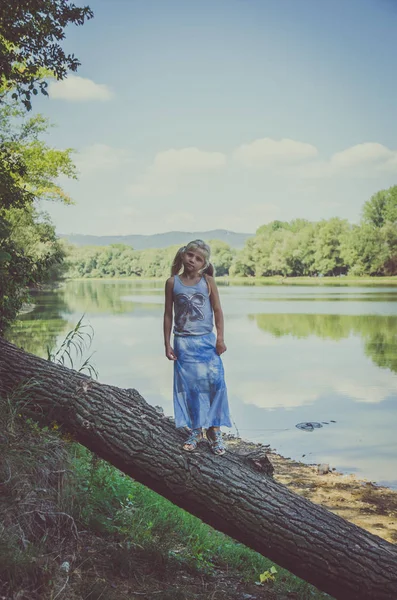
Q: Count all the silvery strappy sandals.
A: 2